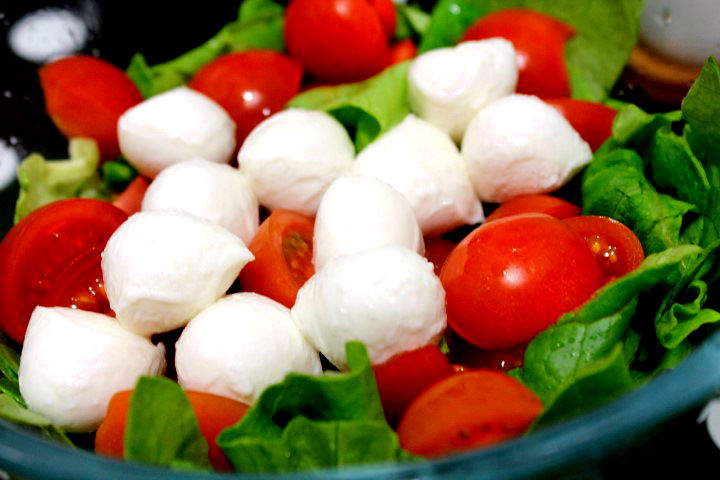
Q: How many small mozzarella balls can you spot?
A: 11